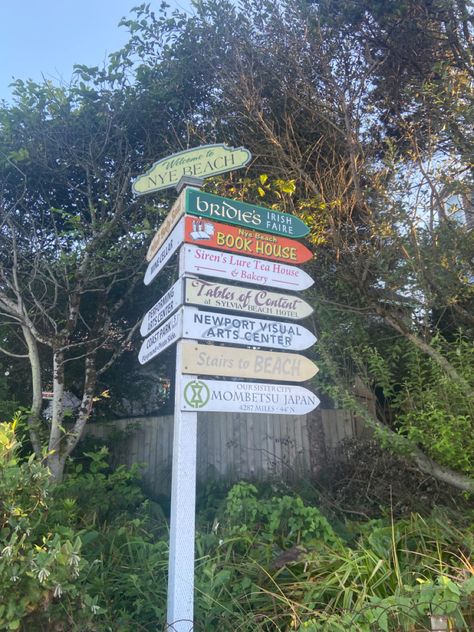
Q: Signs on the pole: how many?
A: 12